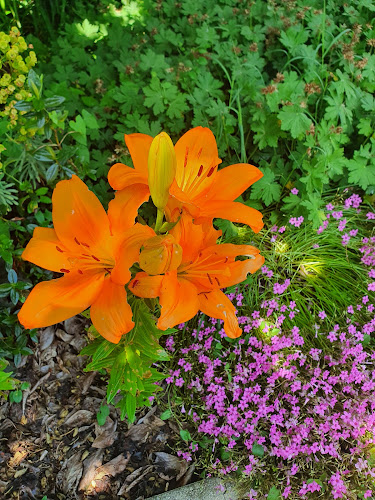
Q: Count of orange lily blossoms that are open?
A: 3